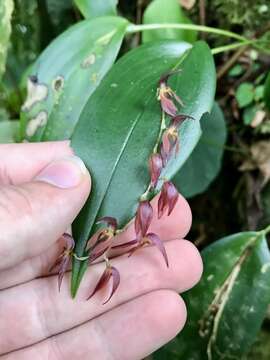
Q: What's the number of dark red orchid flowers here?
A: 9